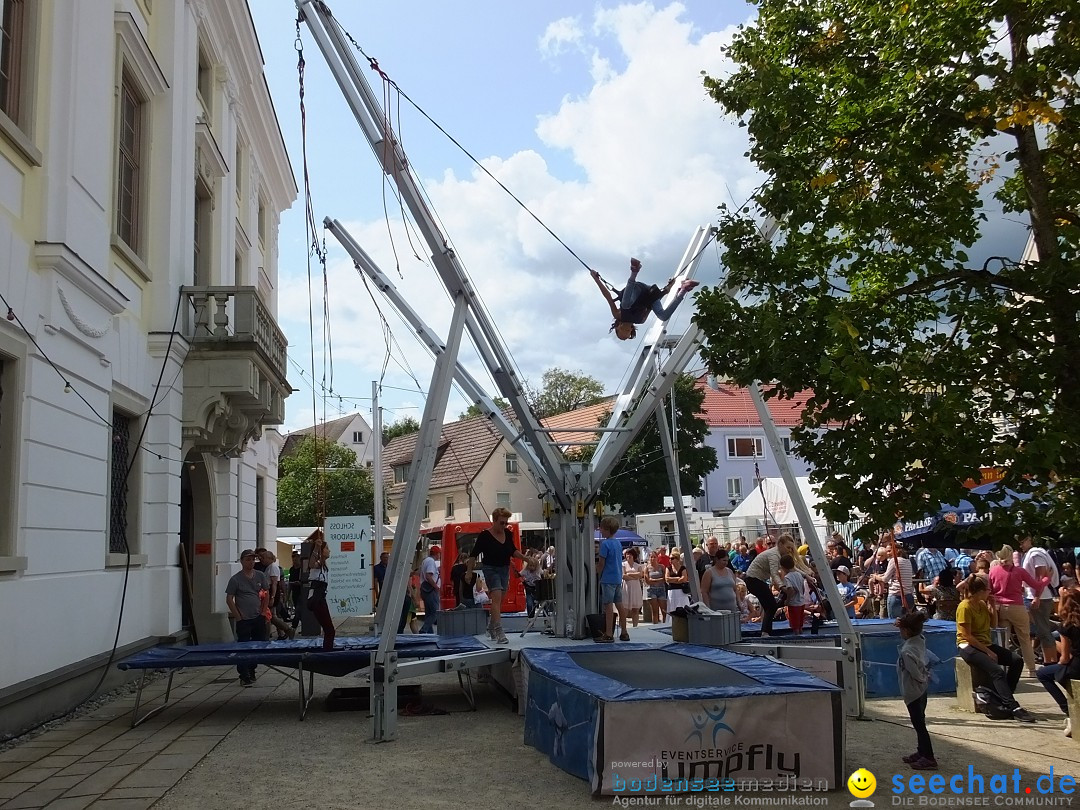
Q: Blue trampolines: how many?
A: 3